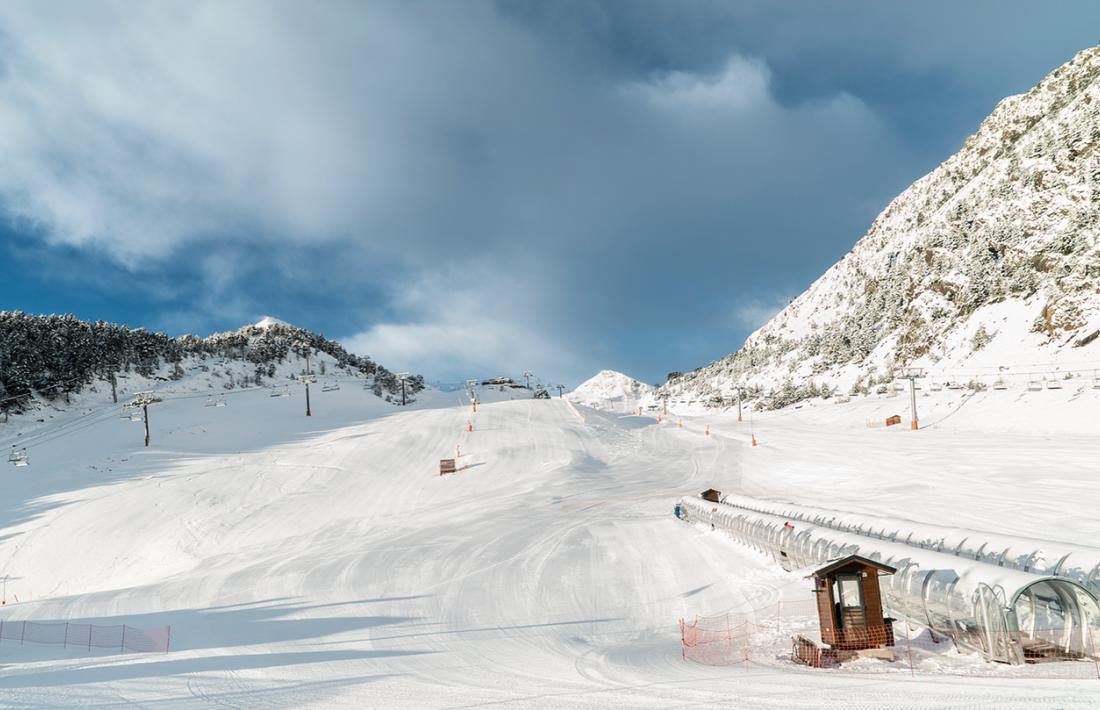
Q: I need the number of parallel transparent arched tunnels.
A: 2